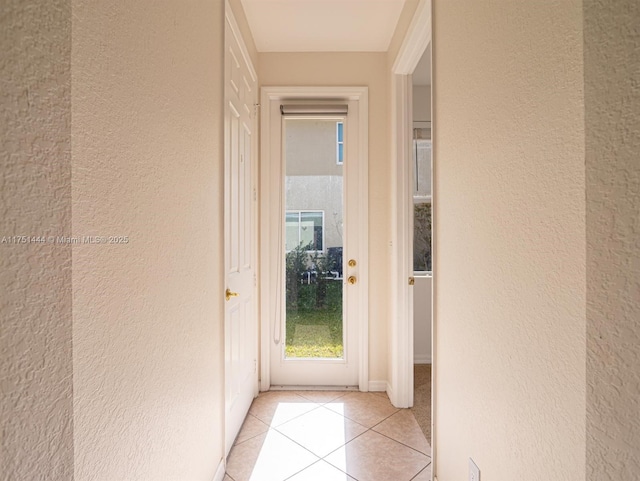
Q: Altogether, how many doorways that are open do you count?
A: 1